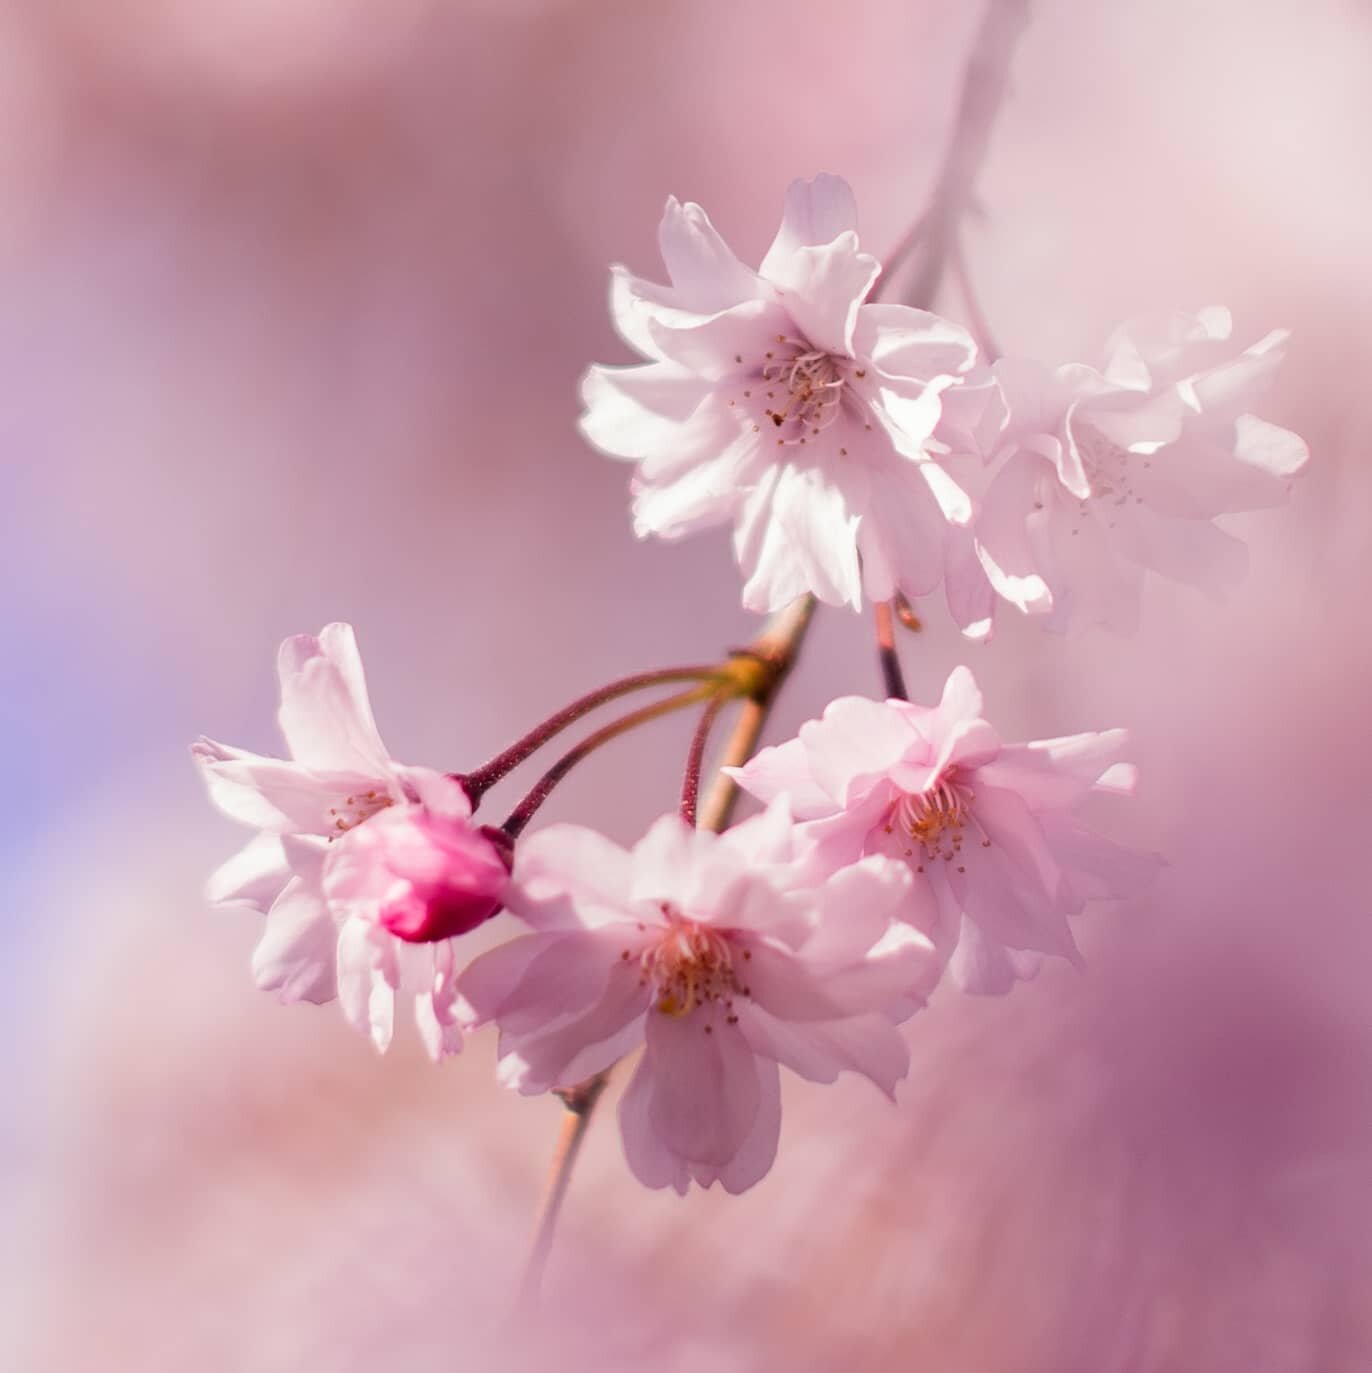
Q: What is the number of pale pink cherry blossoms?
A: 5